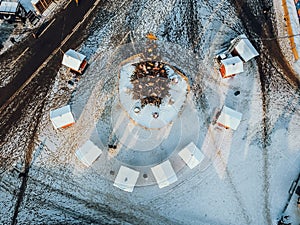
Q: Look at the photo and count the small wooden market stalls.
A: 9